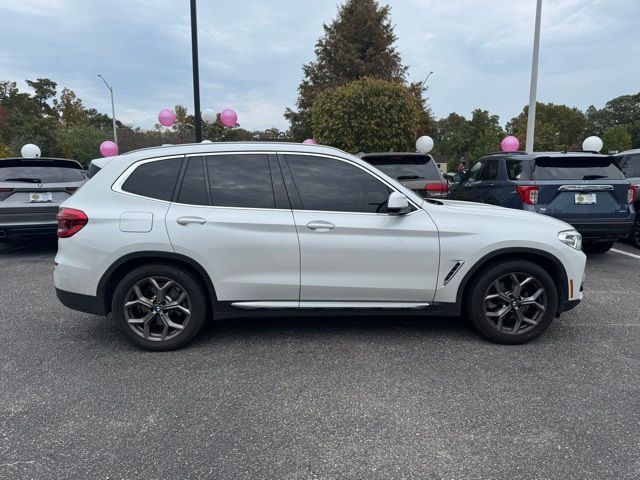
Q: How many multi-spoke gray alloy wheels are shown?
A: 2